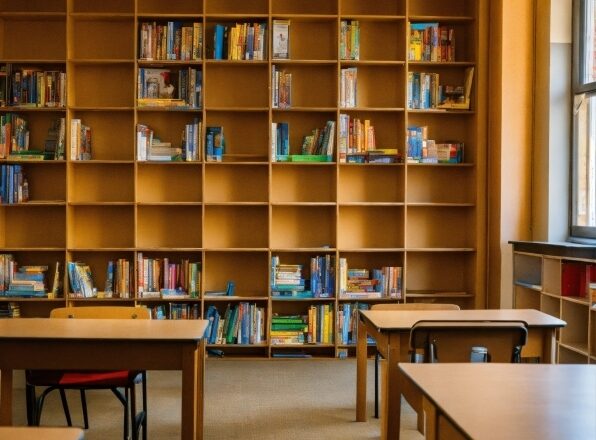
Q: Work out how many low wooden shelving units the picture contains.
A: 1